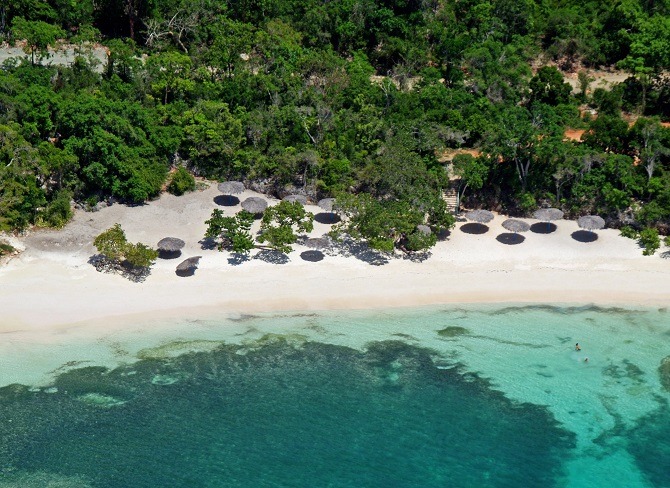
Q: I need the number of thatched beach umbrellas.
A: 12